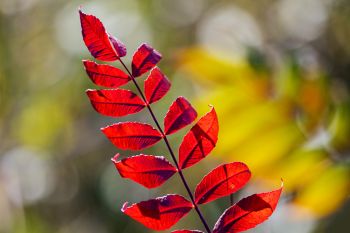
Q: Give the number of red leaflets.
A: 14